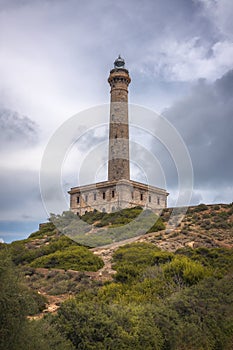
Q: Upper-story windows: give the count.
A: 9